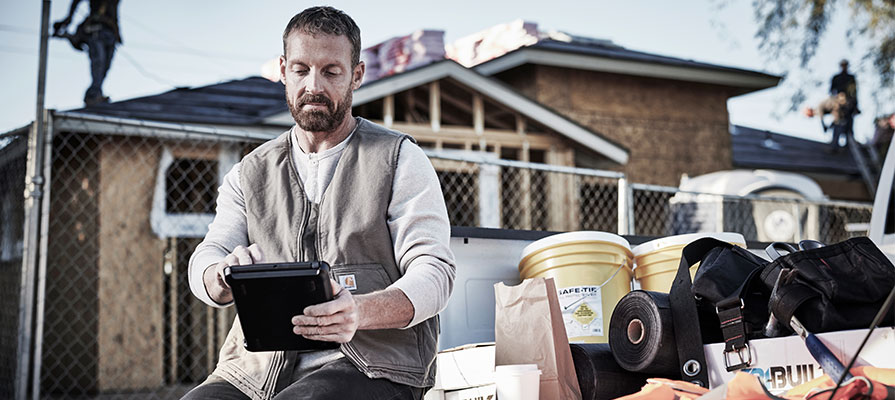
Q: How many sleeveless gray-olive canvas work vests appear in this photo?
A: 1